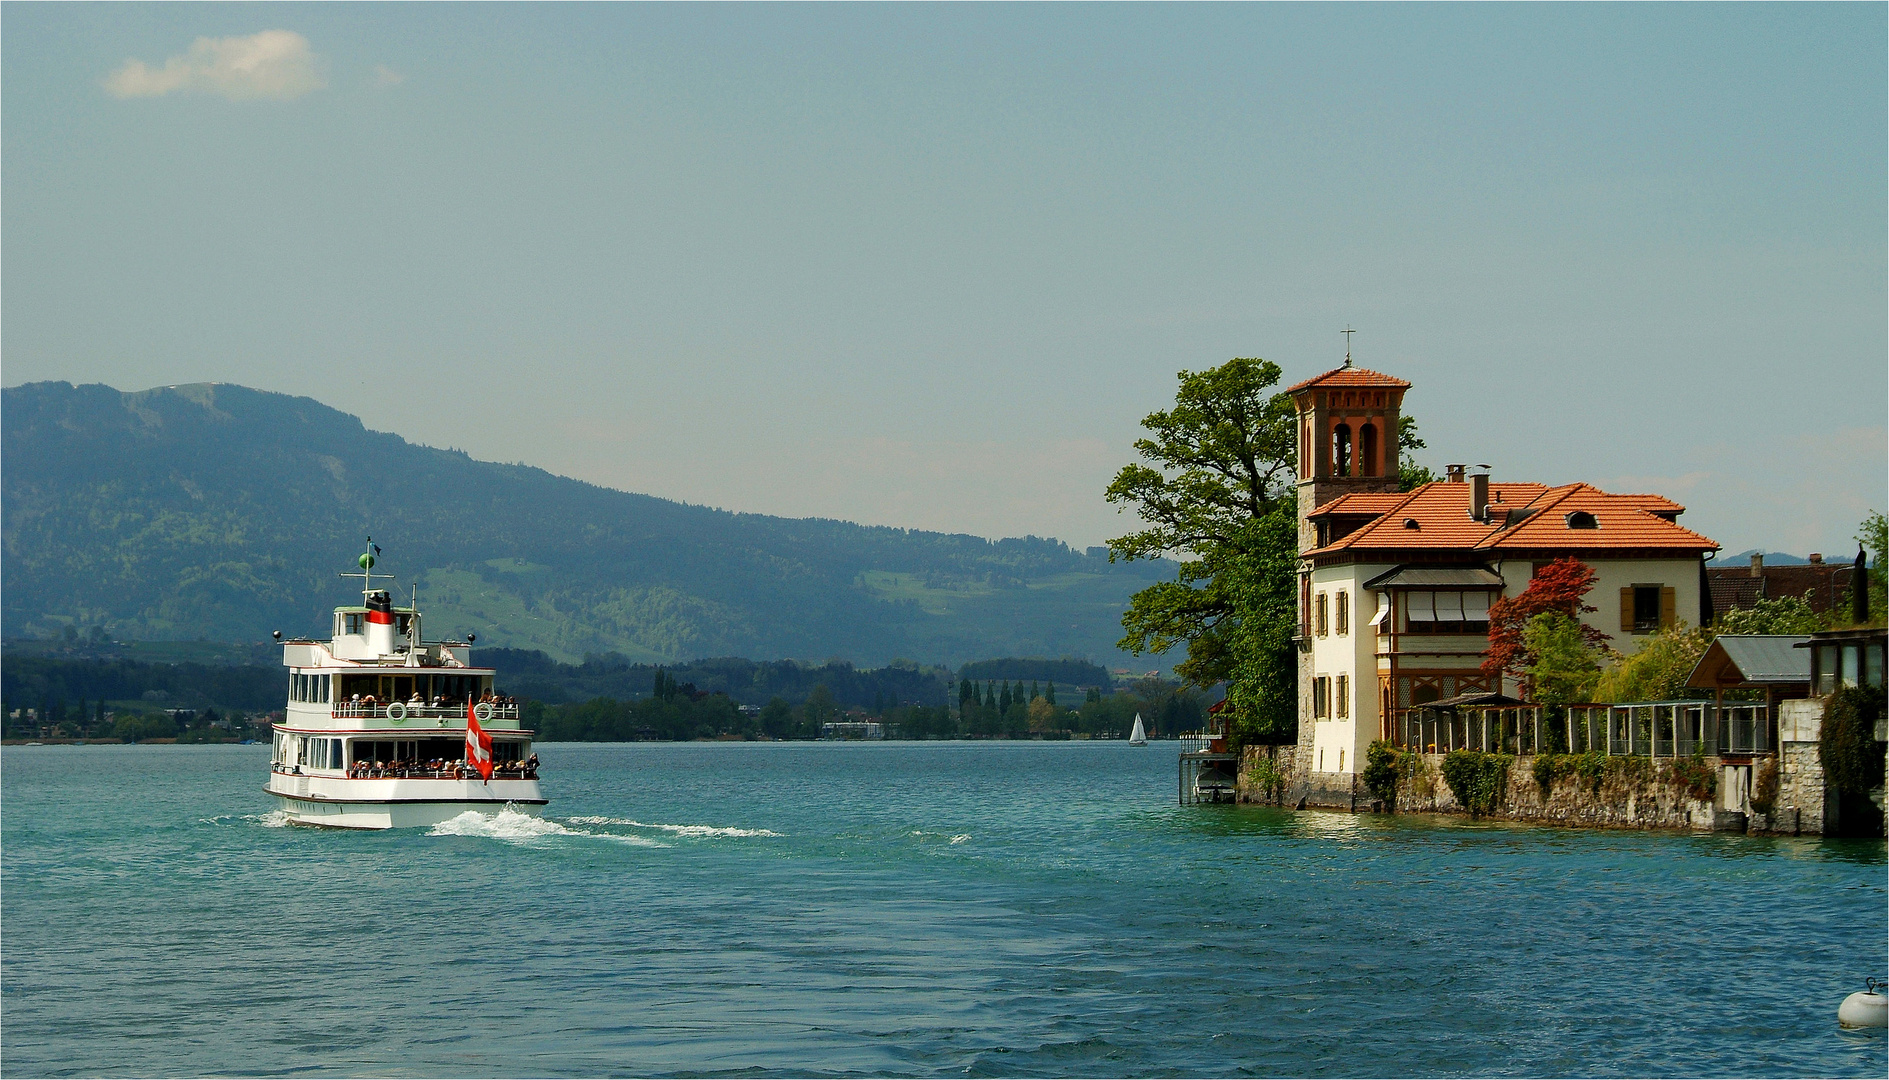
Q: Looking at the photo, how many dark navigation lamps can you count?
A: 2